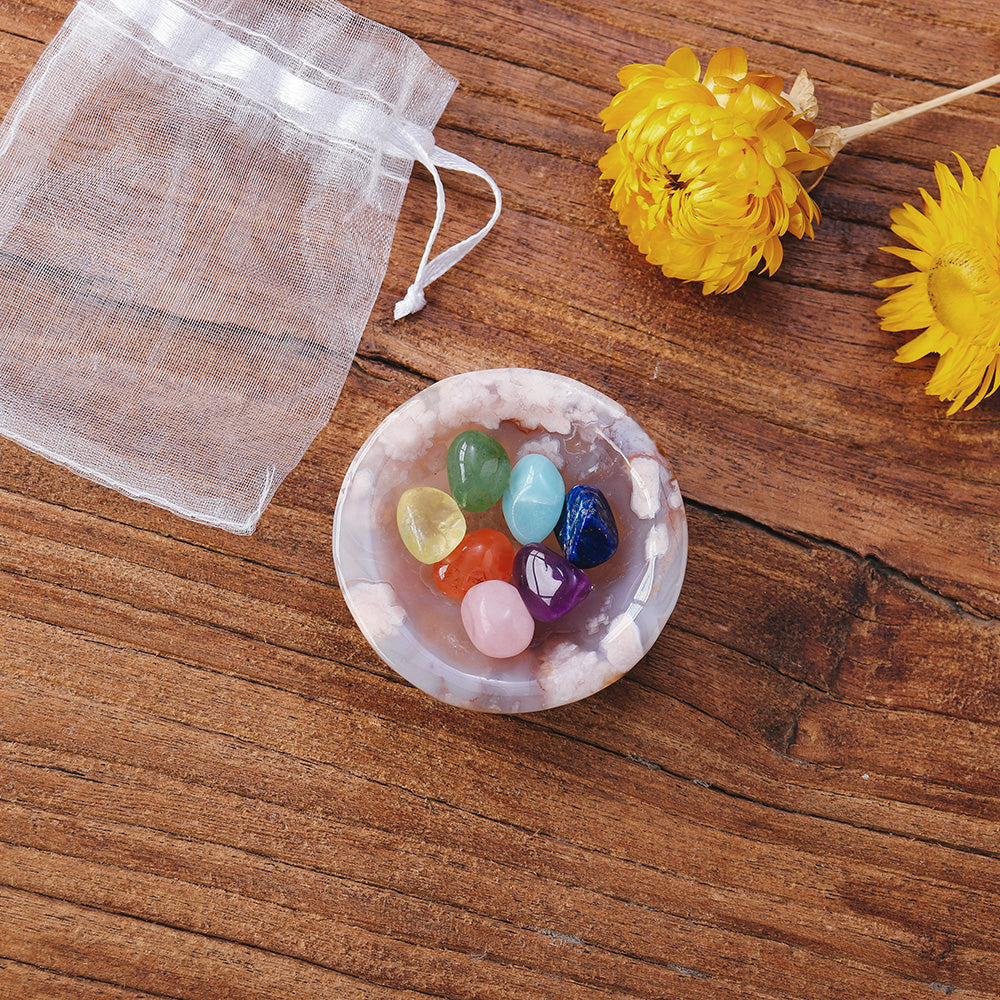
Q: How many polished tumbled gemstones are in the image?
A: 7